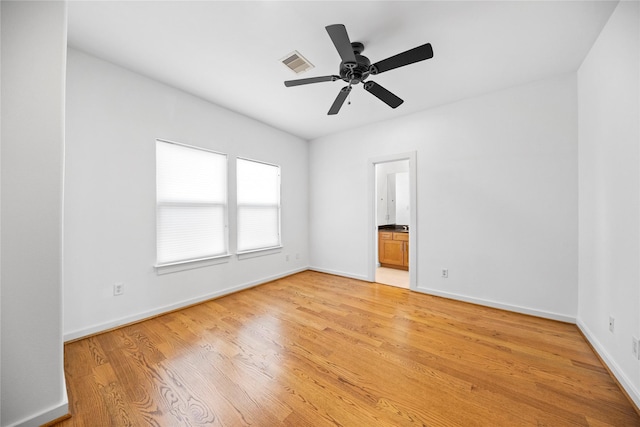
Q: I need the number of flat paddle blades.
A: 5